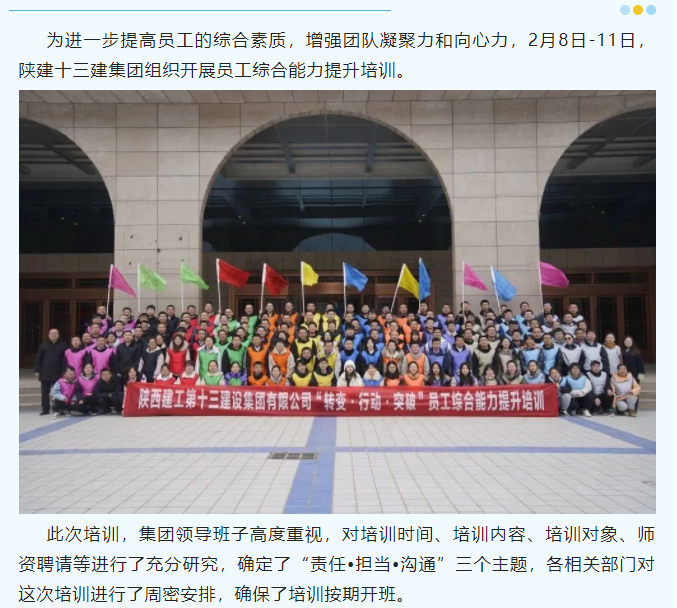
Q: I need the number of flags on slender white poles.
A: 12